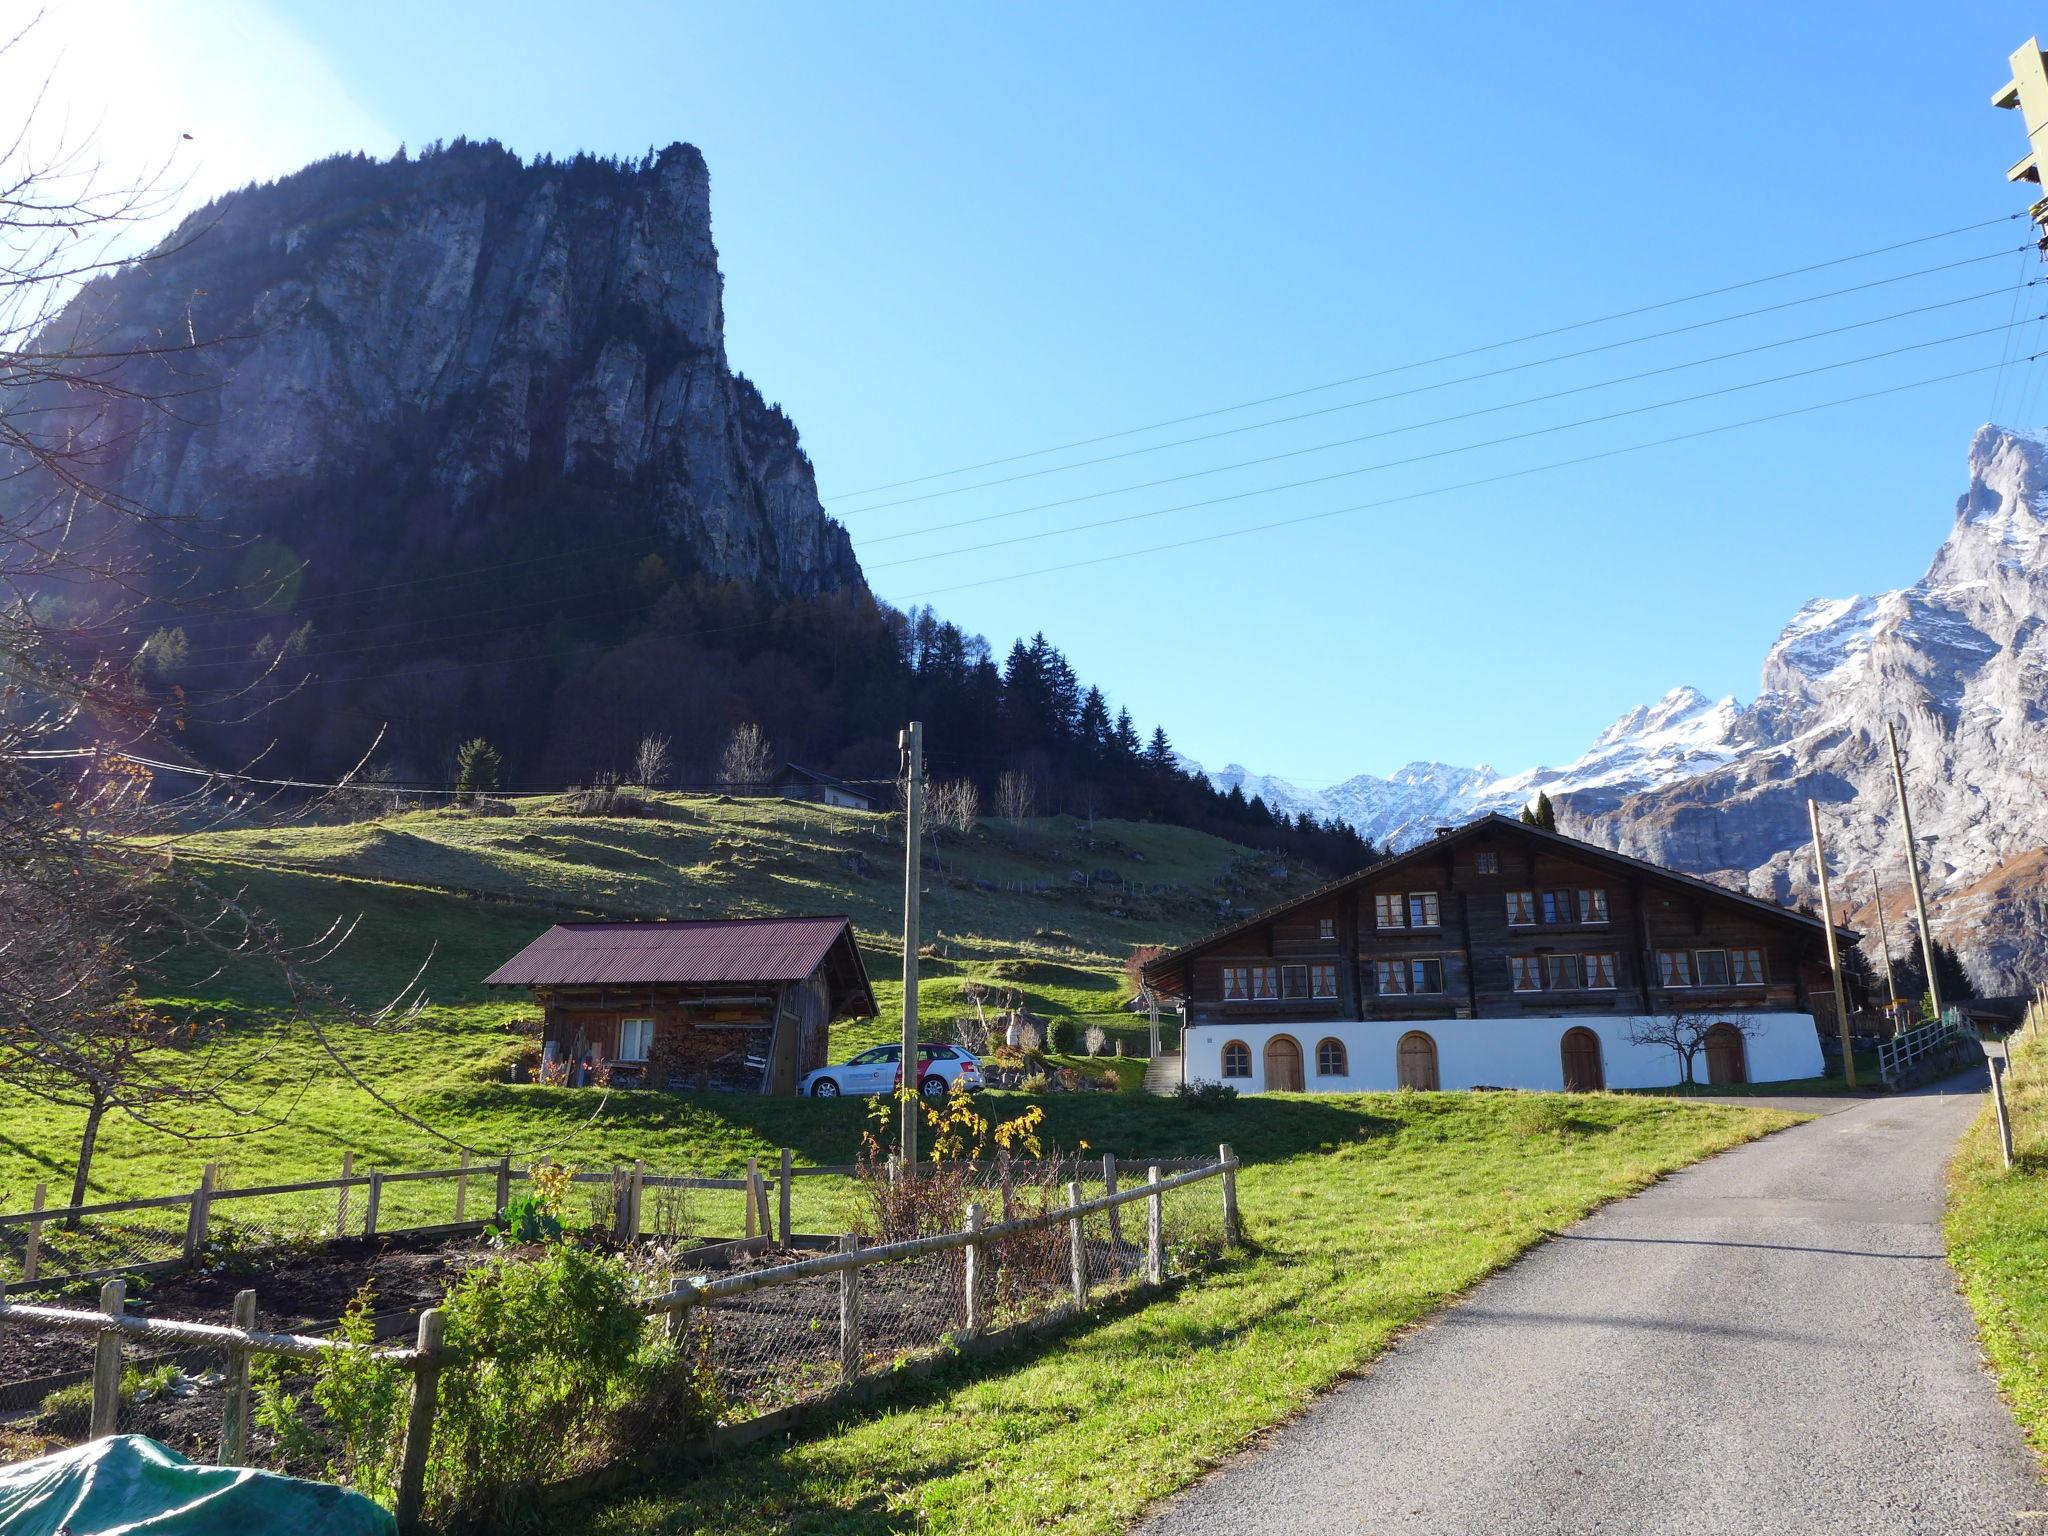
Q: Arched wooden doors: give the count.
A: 4